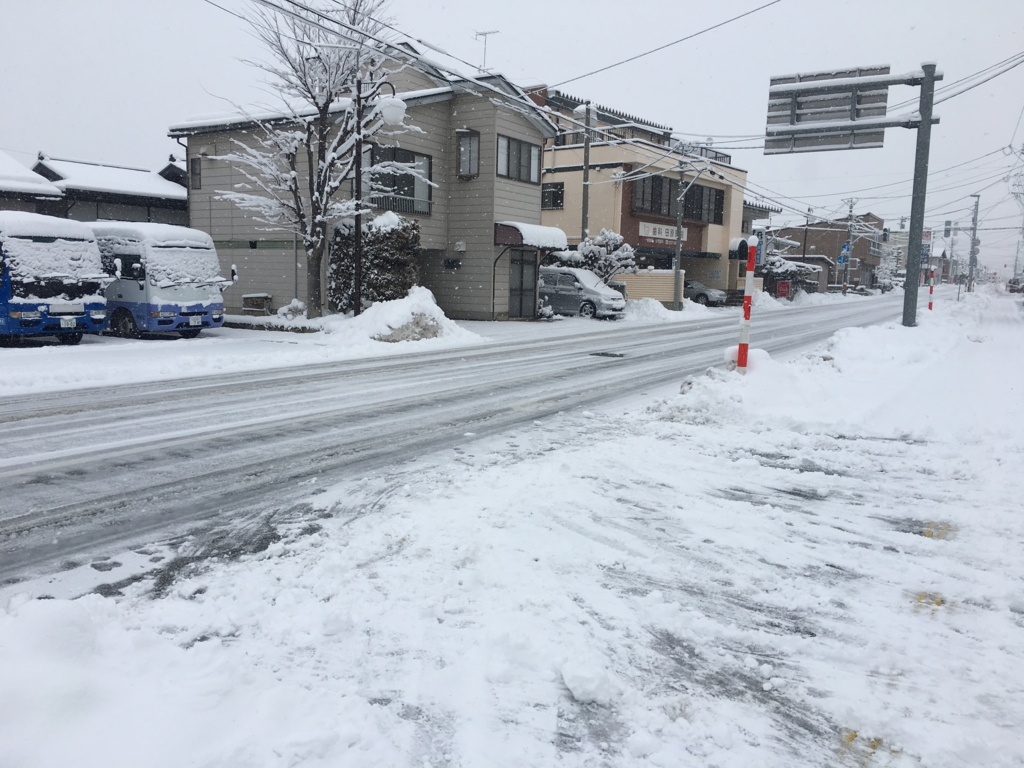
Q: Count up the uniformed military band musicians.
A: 0